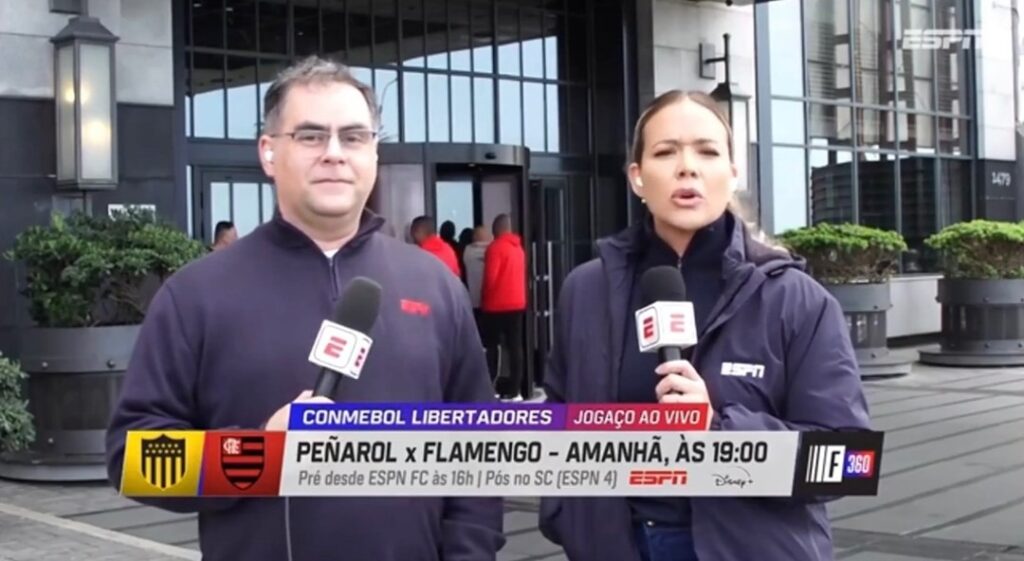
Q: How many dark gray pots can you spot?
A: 3